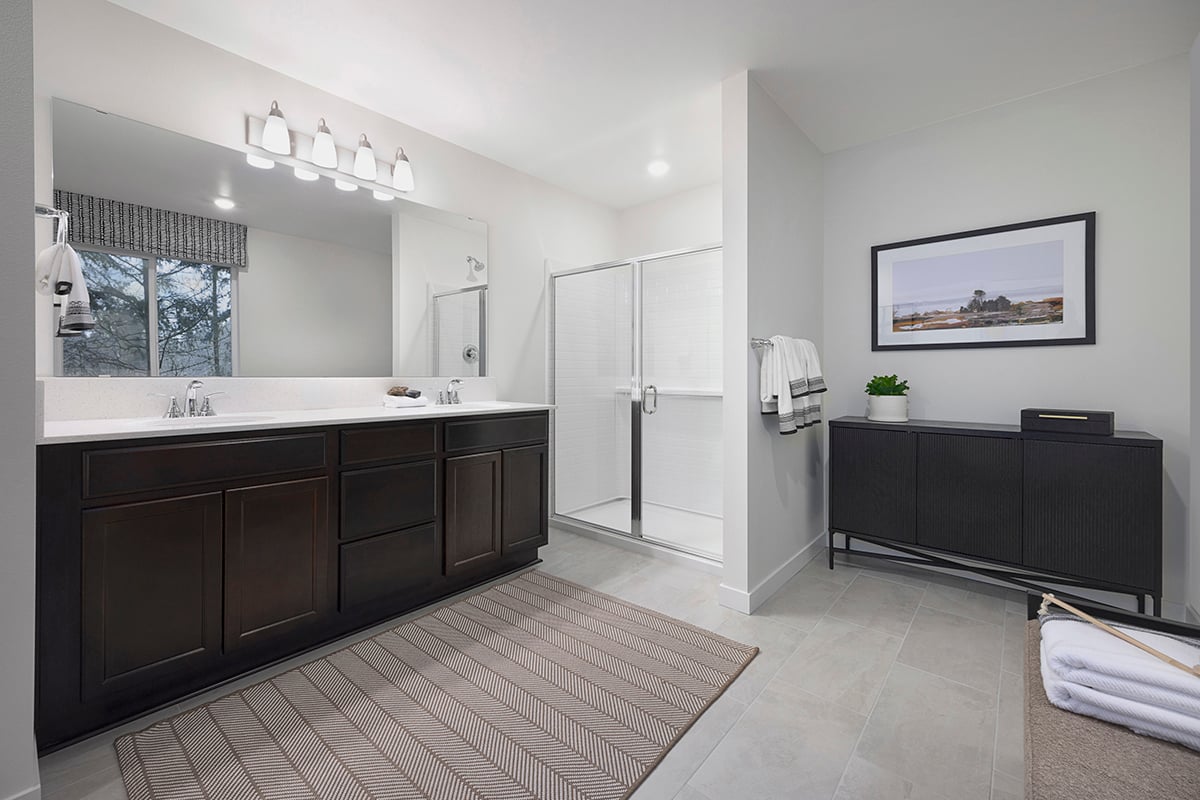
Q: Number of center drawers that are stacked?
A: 3